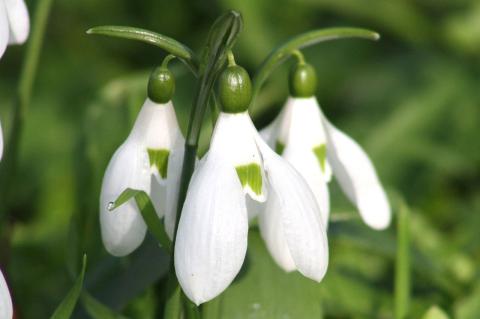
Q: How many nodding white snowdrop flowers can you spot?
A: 3